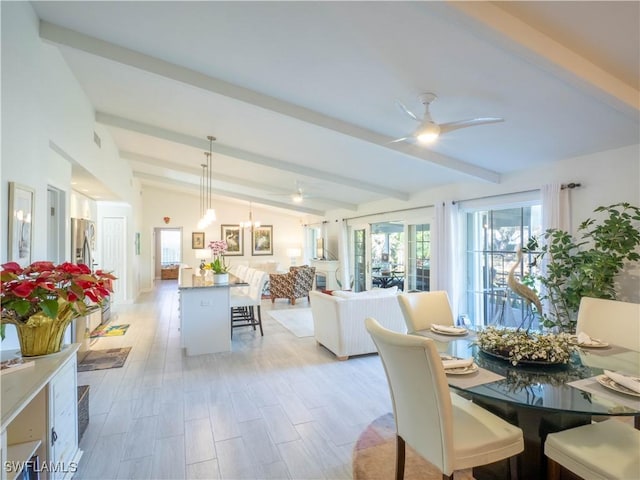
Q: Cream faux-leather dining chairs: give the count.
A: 4